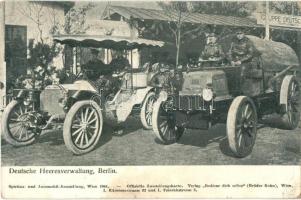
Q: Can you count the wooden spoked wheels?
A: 6